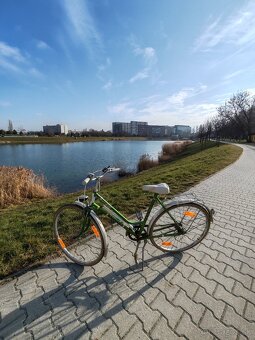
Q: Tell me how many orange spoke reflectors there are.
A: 4